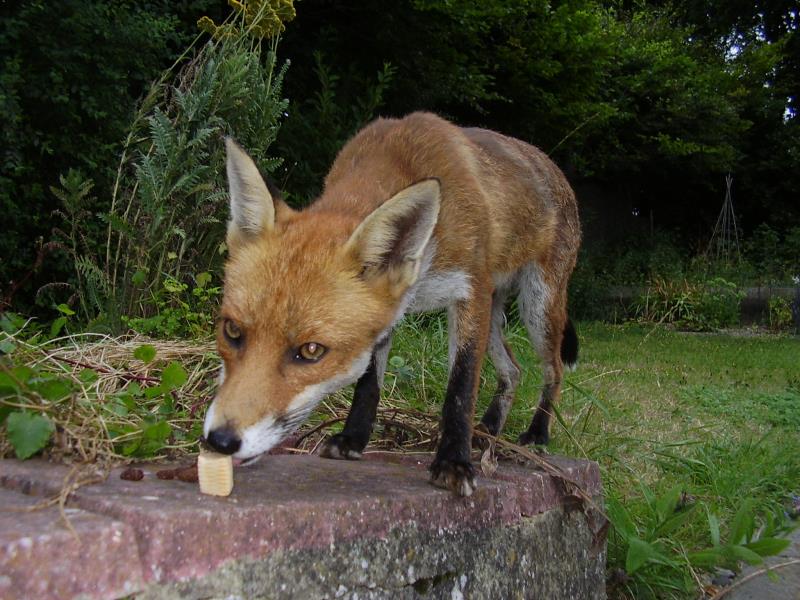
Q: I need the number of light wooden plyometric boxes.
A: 0